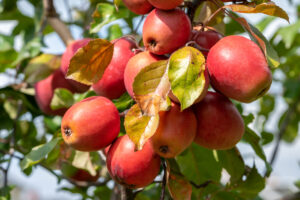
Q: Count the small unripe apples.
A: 0